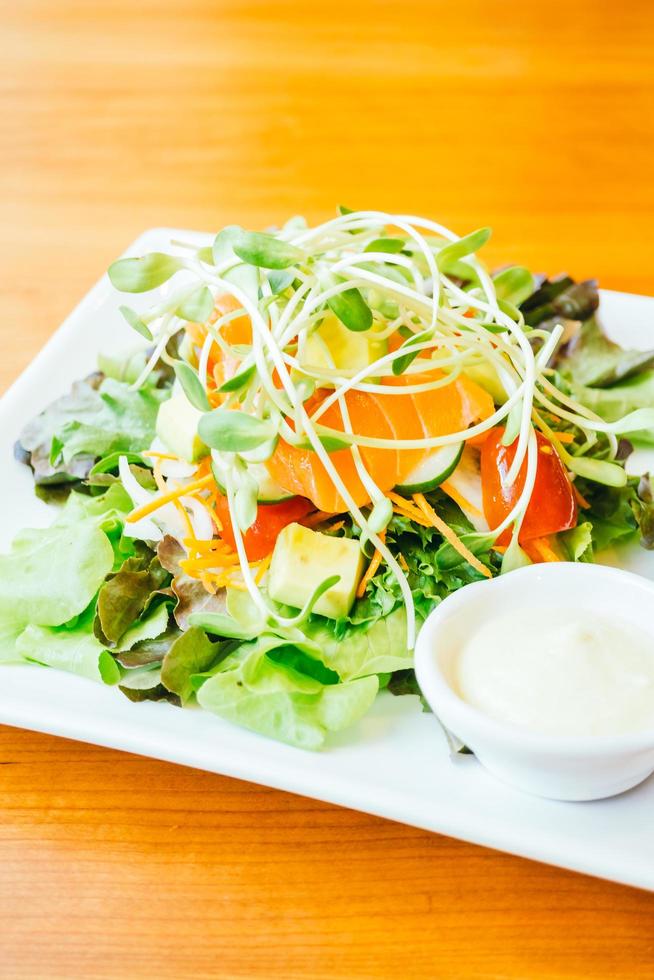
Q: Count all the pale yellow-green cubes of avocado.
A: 4